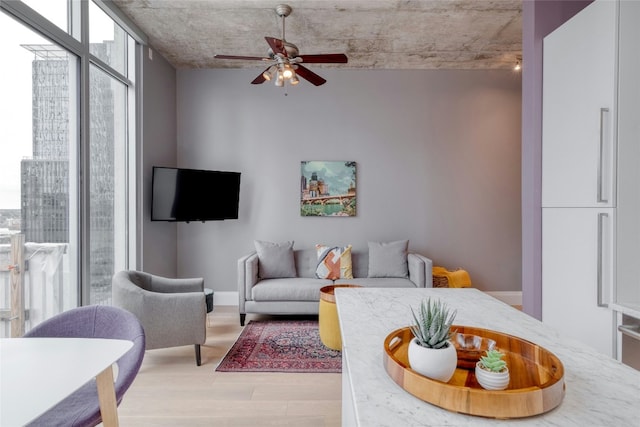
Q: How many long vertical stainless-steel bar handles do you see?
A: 2